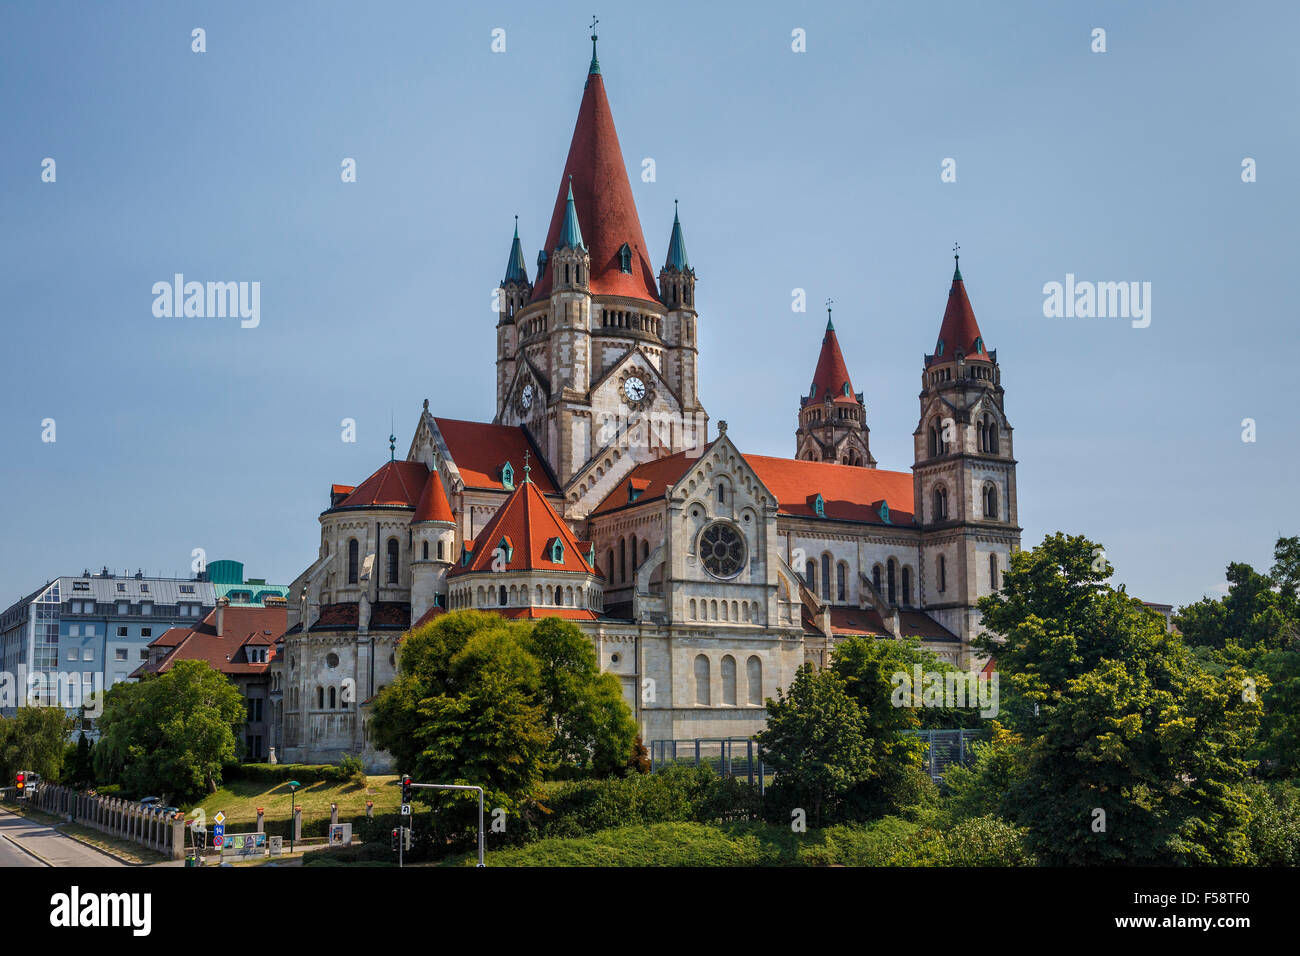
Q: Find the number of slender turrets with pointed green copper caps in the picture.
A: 3